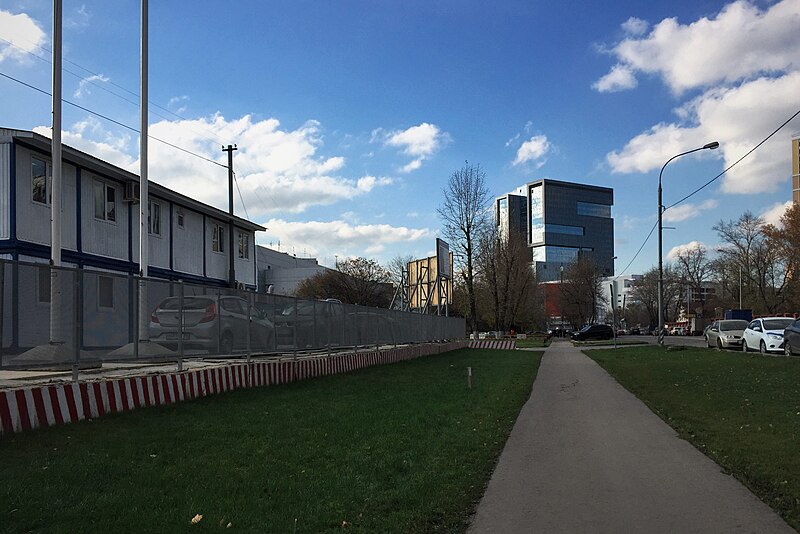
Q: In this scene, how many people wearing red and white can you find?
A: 0